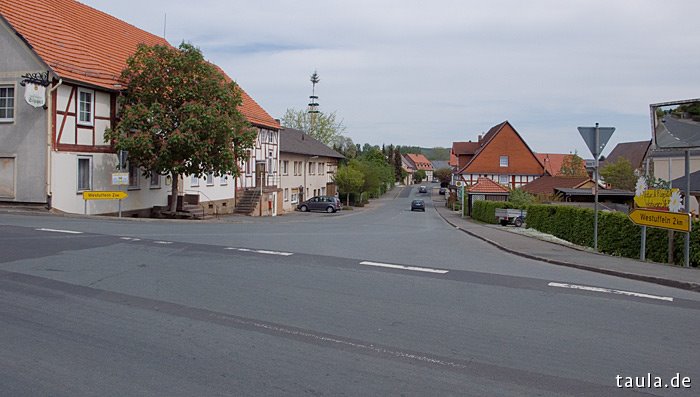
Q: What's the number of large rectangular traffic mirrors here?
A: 1